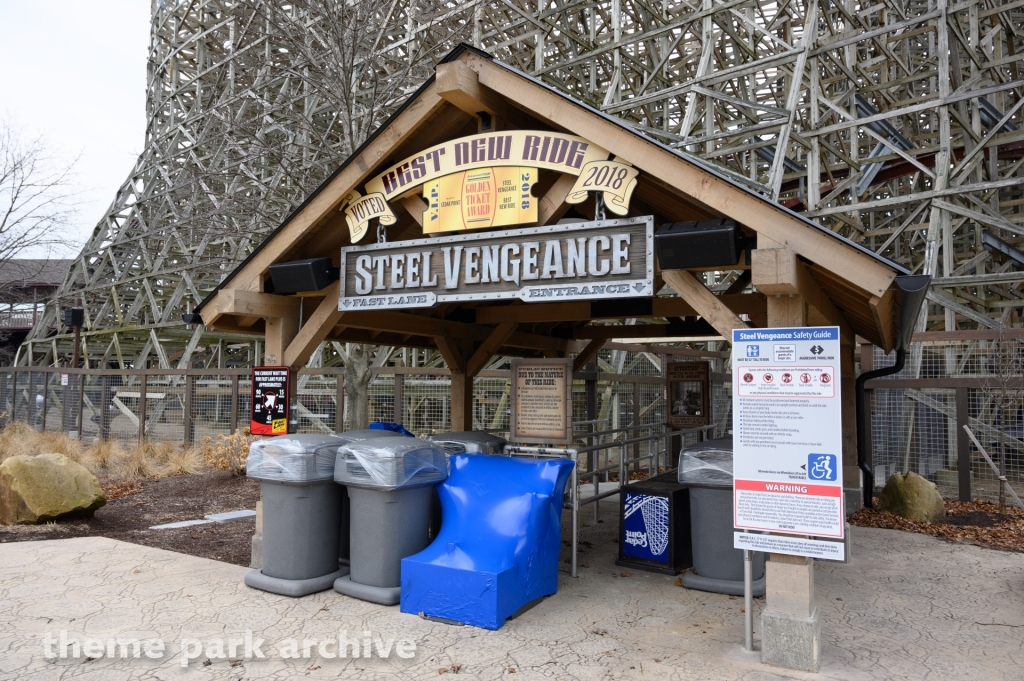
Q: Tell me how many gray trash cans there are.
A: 5